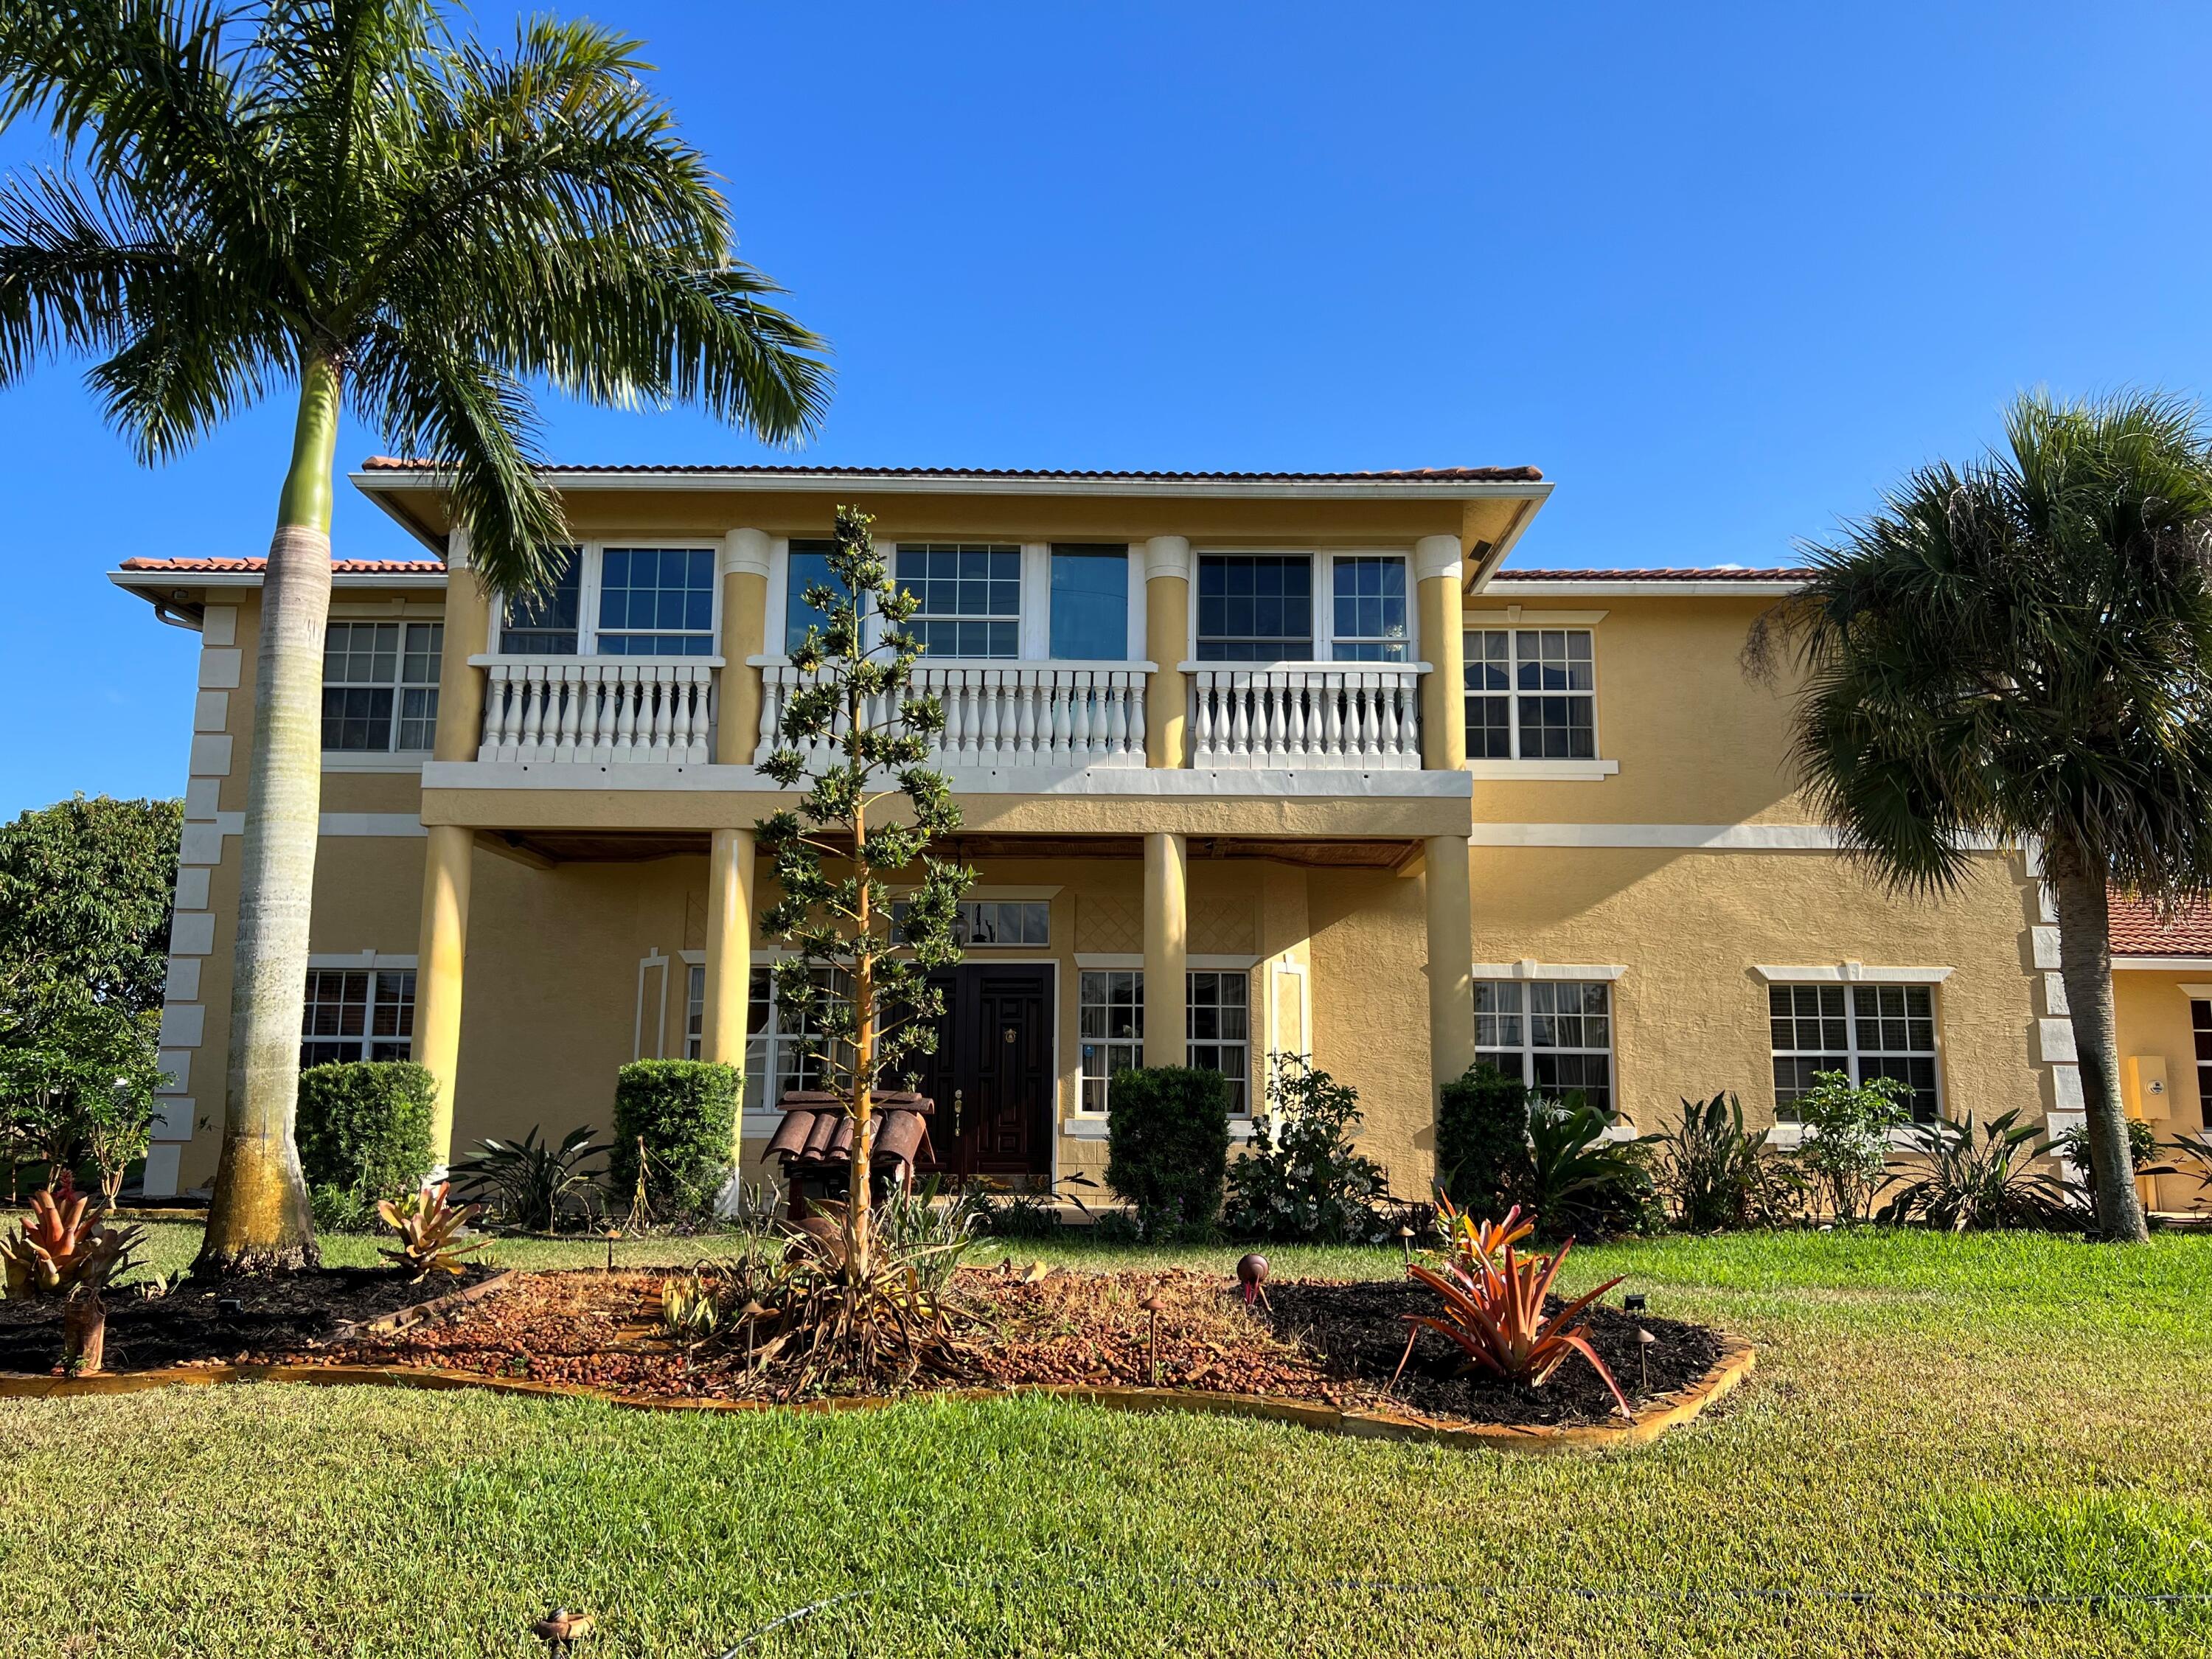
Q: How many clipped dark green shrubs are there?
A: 4